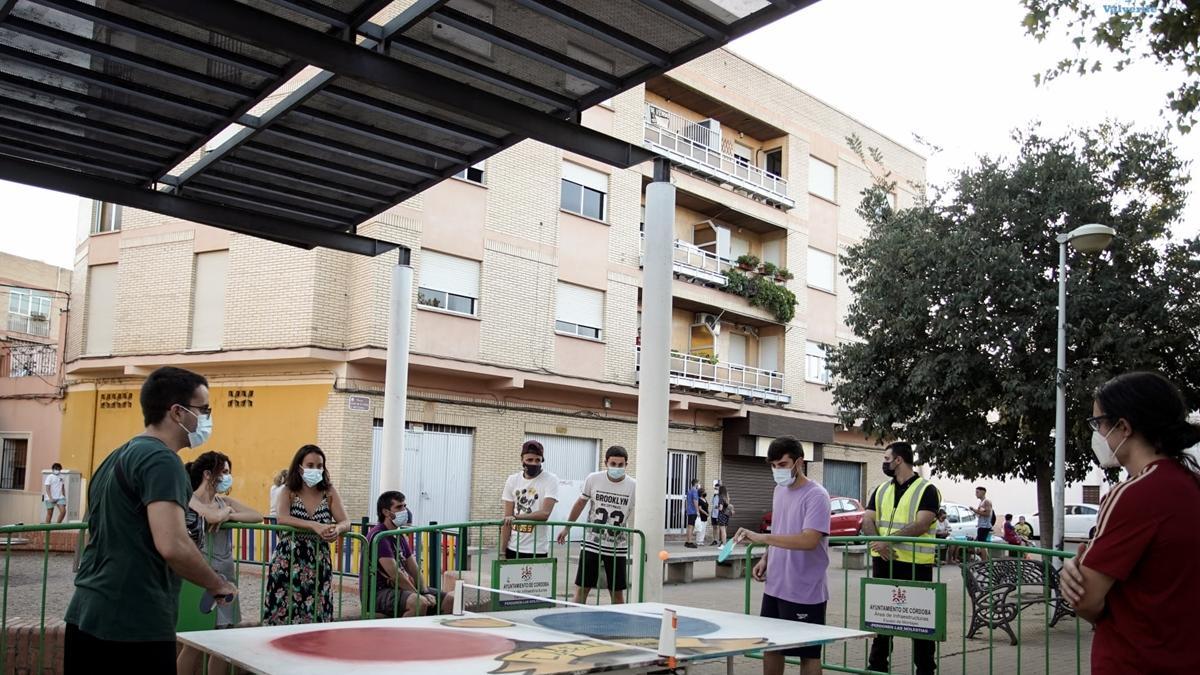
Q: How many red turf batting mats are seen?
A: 0